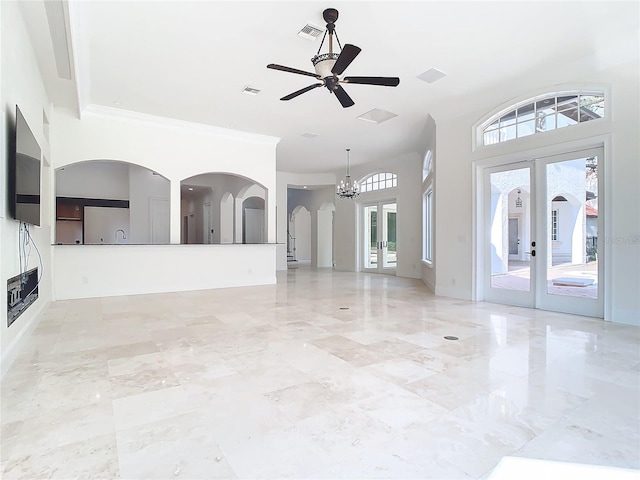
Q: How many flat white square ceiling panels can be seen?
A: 3